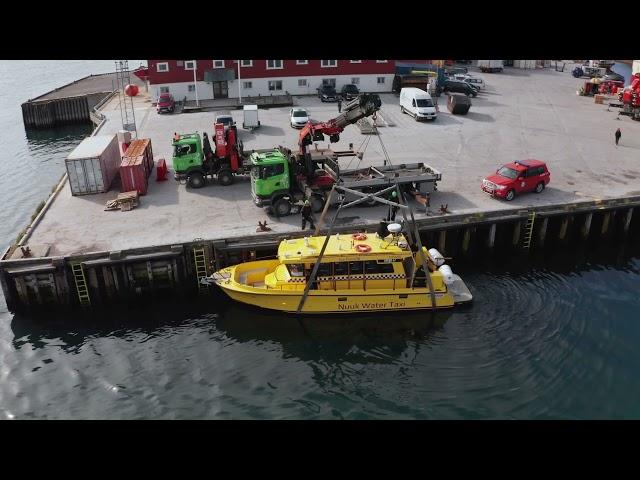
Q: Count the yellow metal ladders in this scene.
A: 3